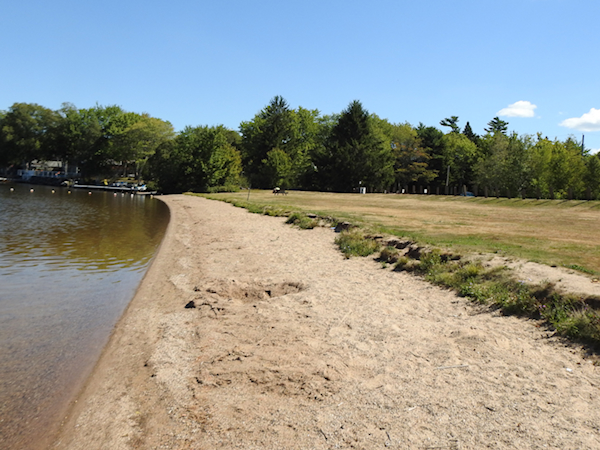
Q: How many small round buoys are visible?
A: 9